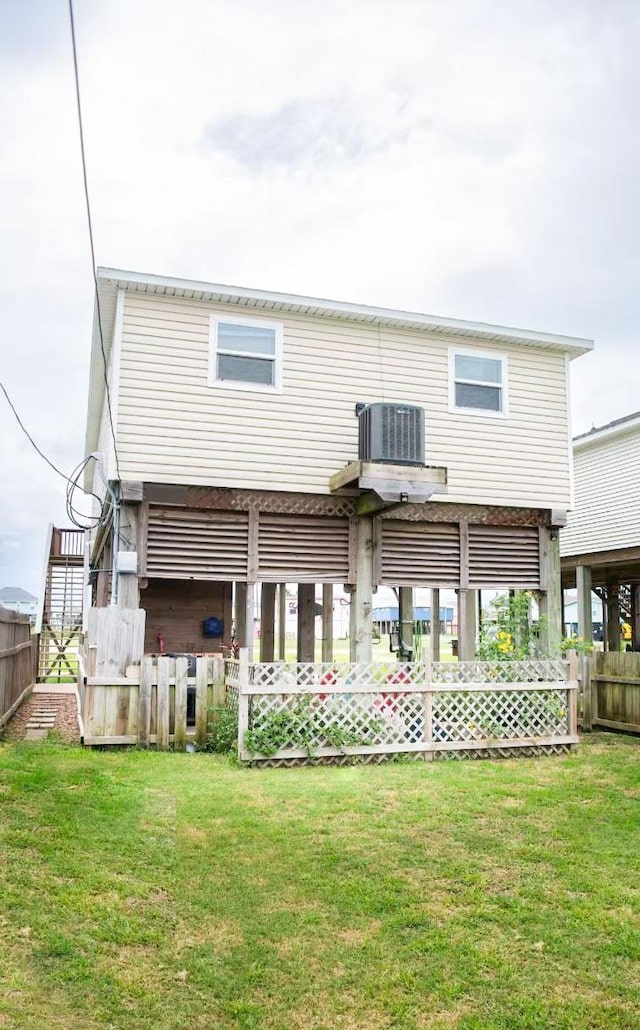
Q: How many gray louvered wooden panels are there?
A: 4